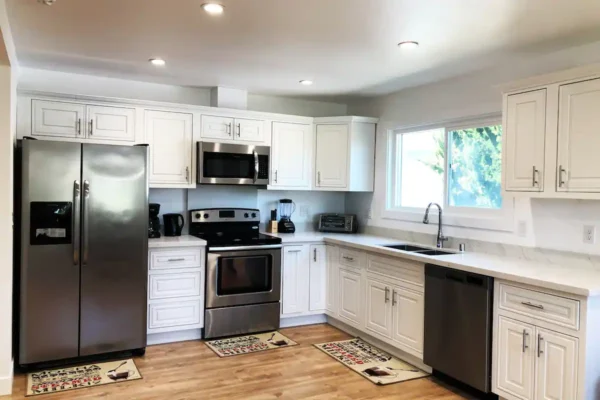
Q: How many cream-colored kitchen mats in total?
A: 3